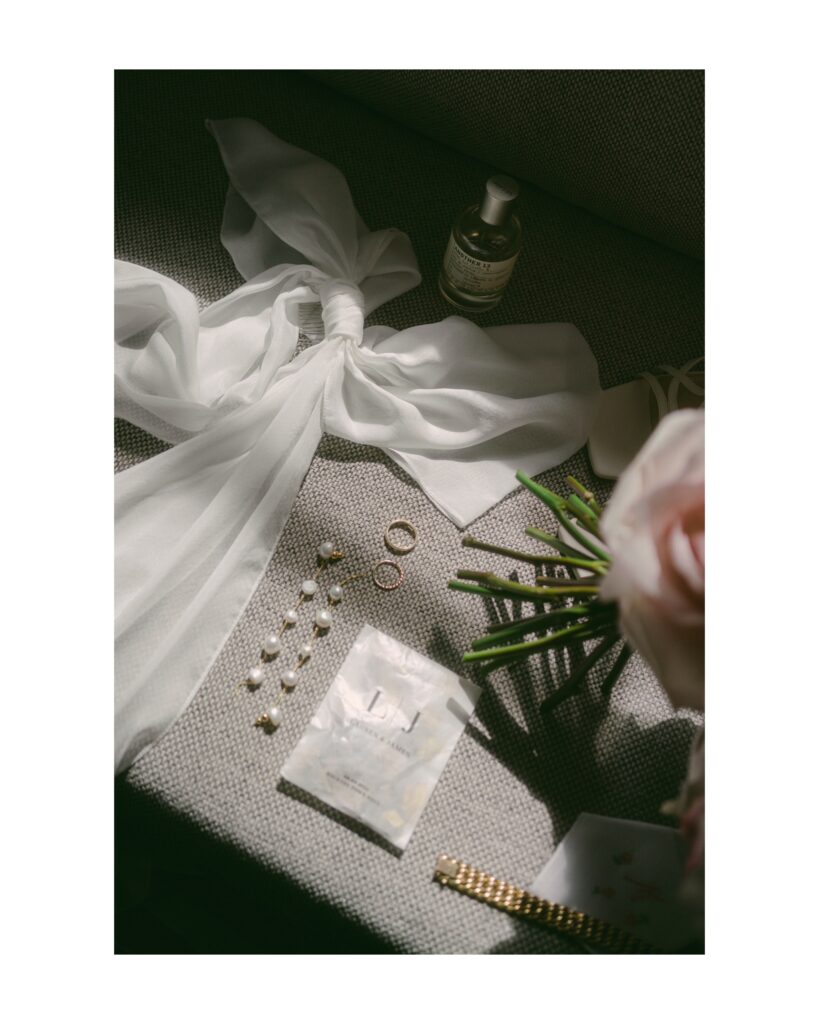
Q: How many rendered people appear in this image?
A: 0